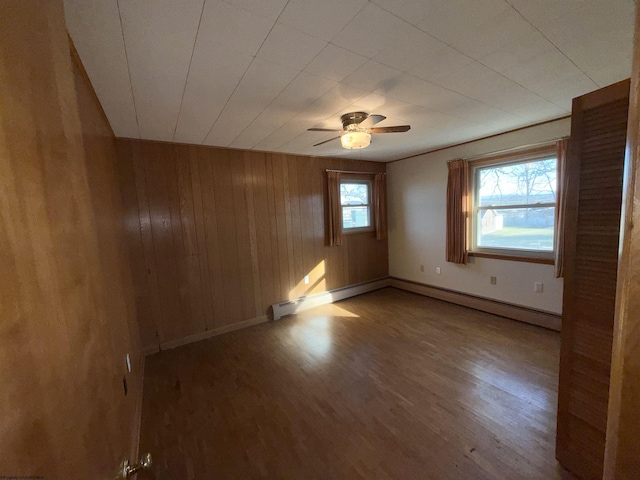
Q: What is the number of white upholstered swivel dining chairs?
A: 0